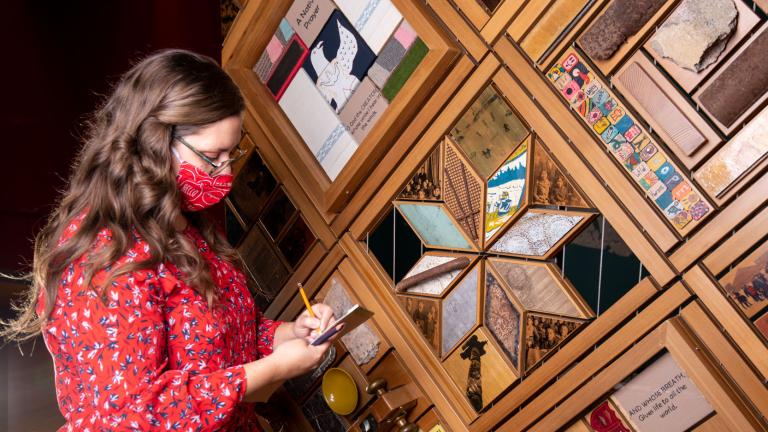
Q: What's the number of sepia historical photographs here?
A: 4